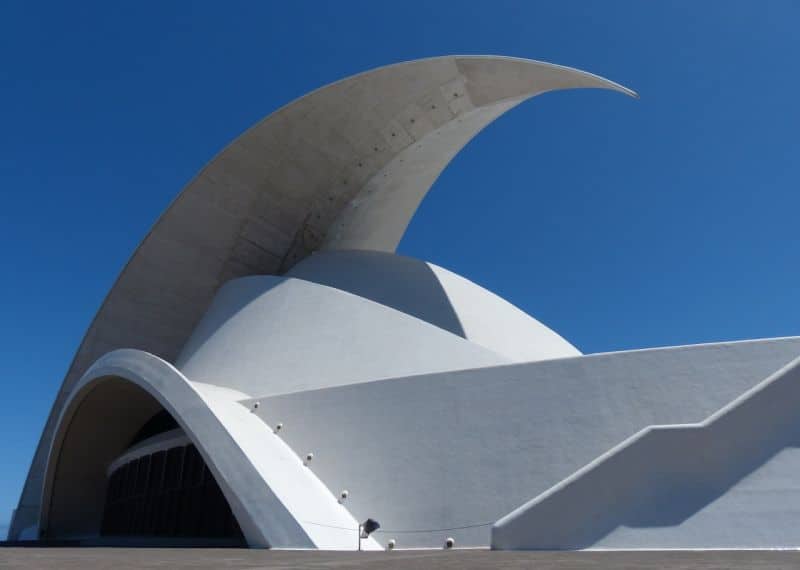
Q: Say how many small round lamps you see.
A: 6